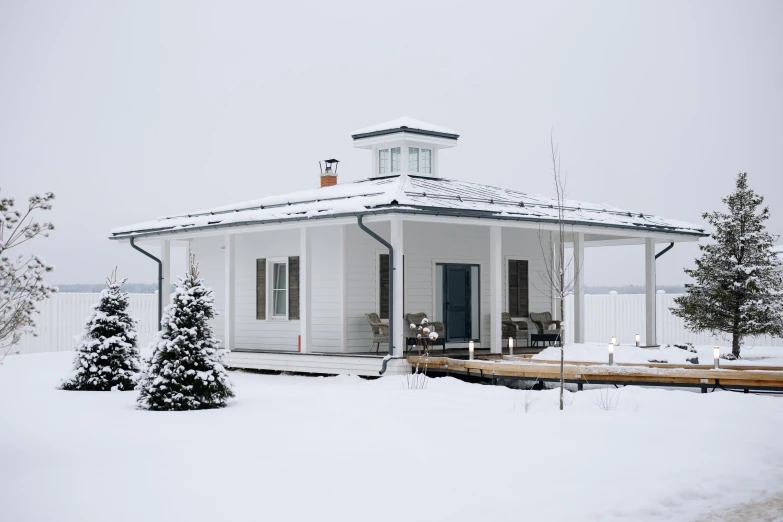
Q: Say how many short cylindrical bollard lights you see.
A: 6